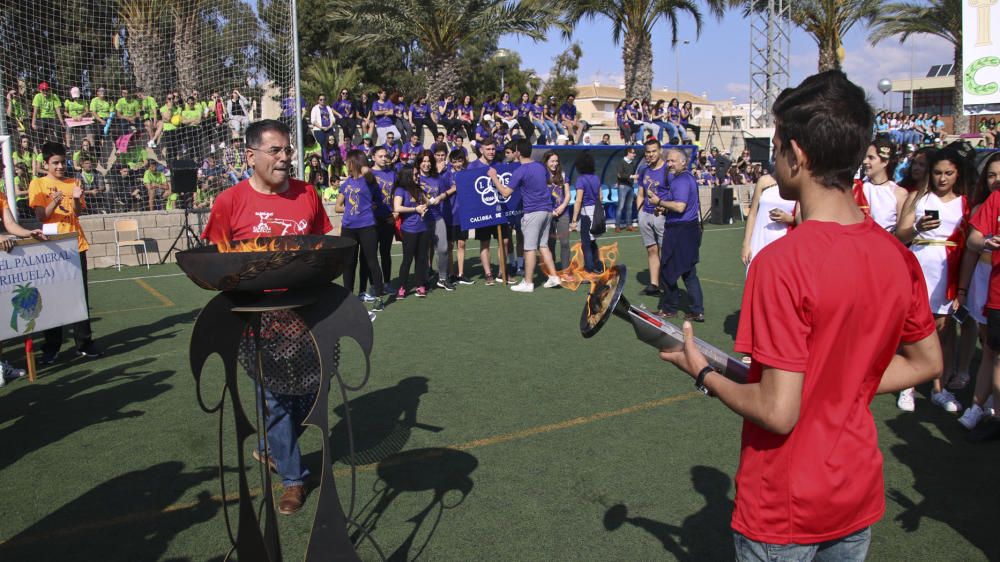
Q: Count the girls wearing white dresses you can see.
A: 4